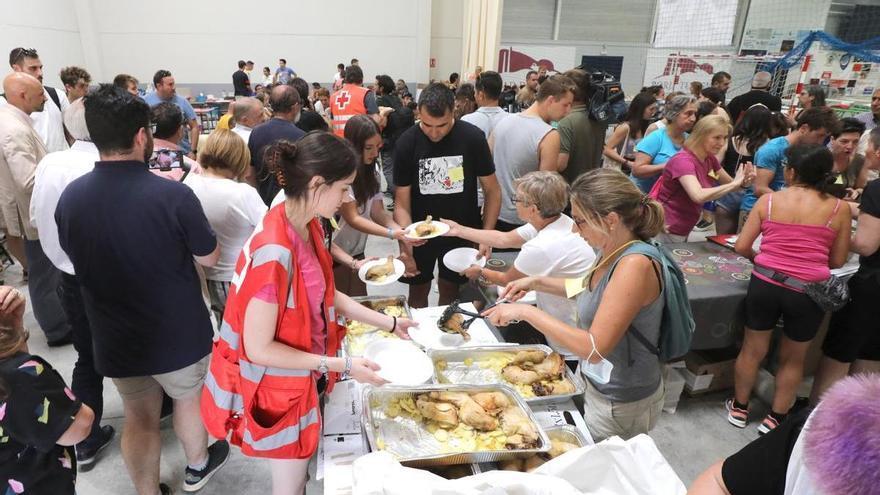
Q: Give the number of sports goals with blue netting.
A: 1